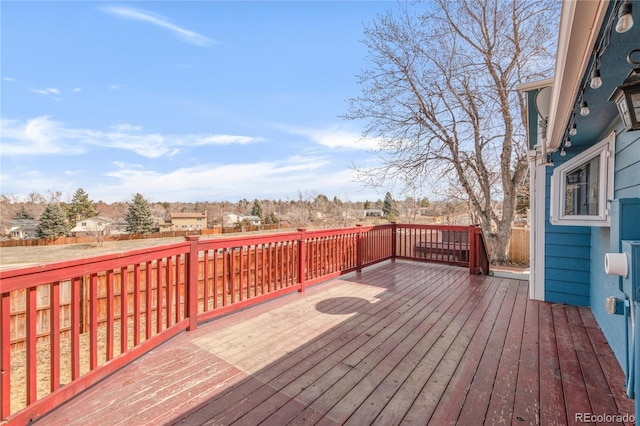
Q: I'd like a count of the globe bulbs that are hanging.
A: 7